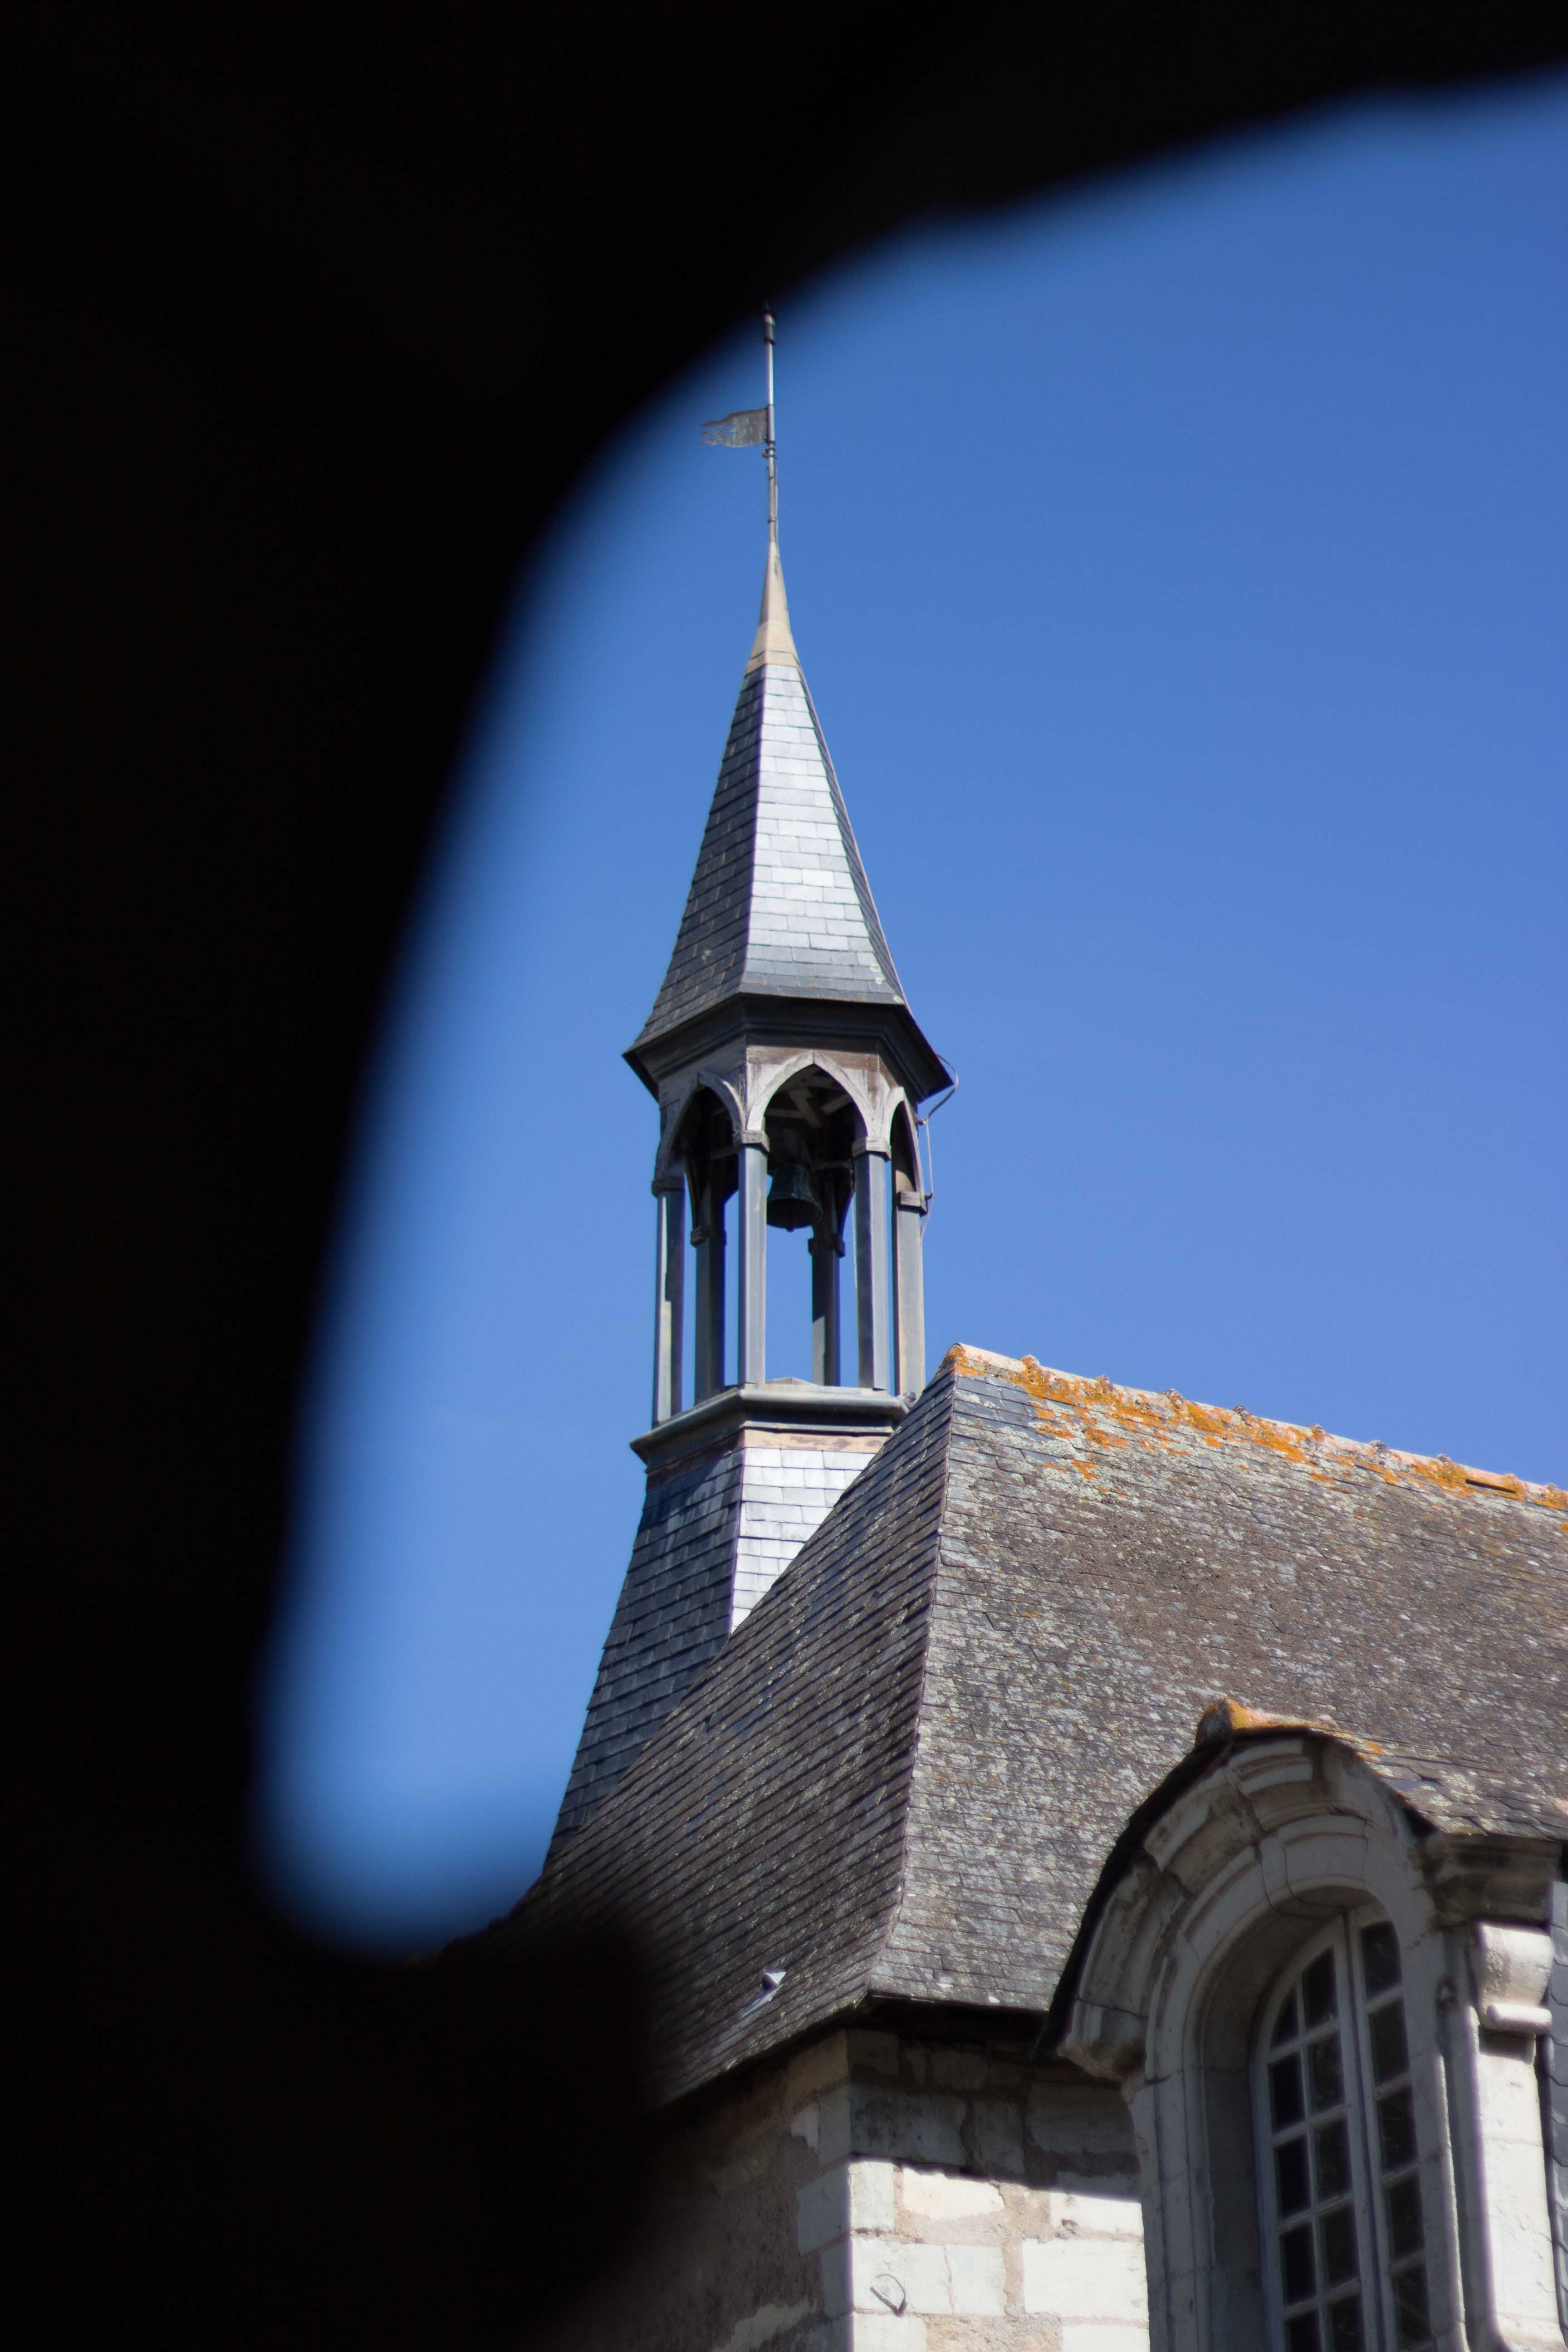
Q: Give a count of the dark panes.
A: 15